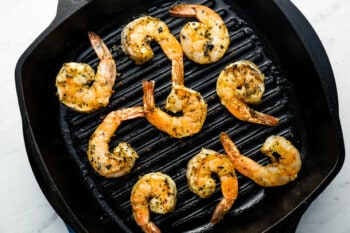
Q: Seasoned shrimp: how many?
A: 9